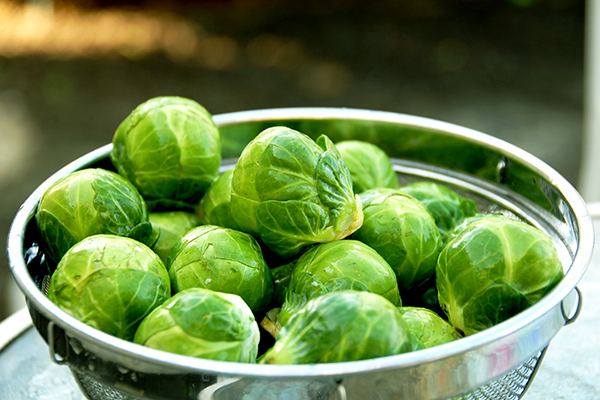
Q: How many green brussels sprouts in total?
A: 15